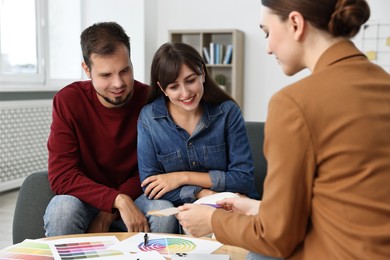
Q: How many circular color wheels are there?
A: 1